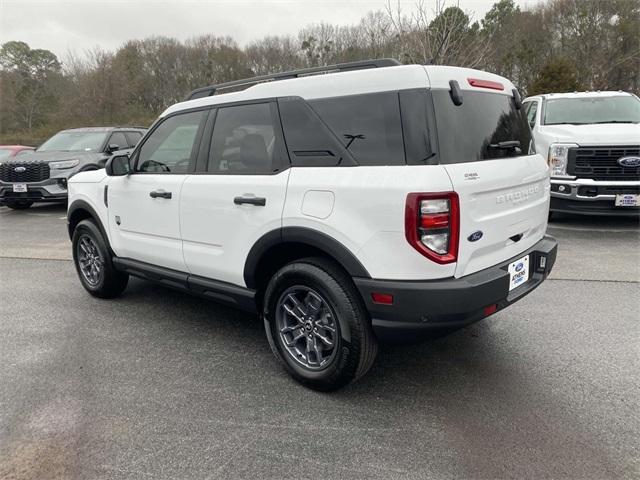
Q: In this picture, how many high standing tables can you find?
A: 0